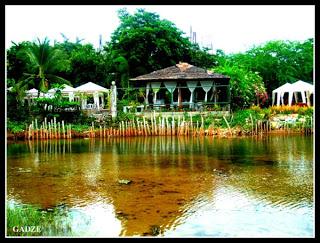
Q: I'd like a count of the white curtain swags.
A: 4